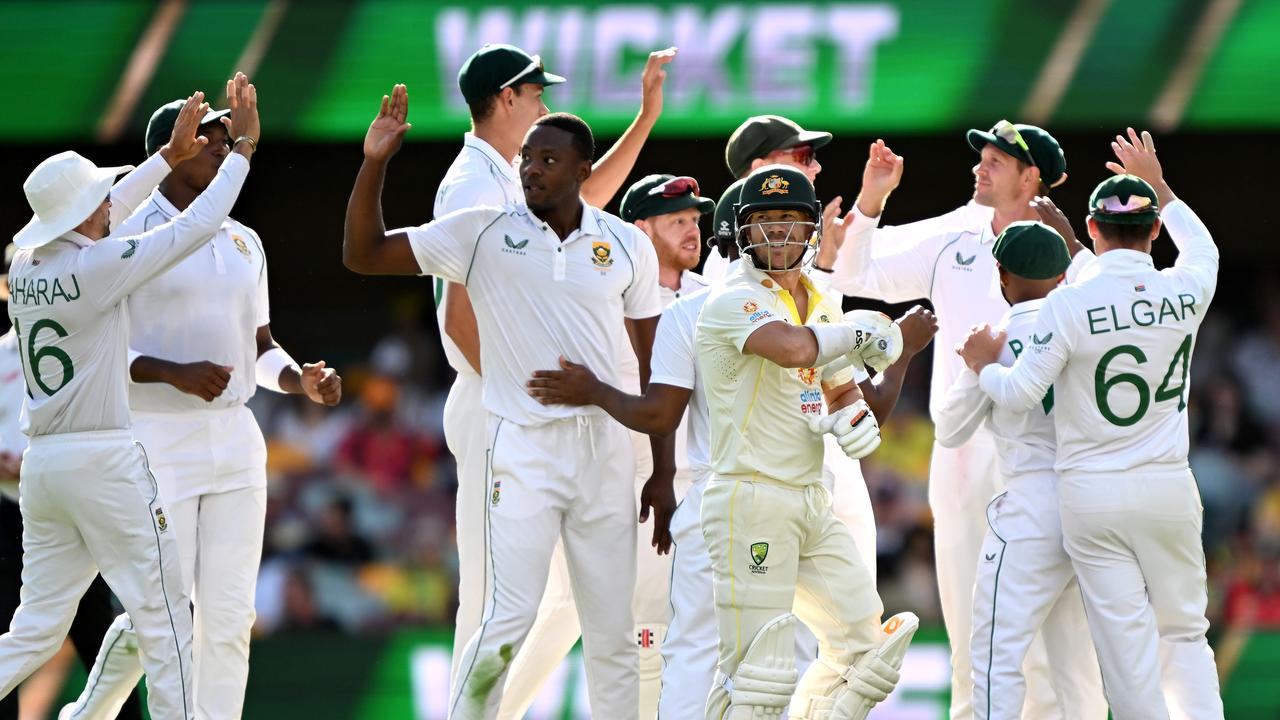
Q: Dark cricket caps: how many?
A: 7